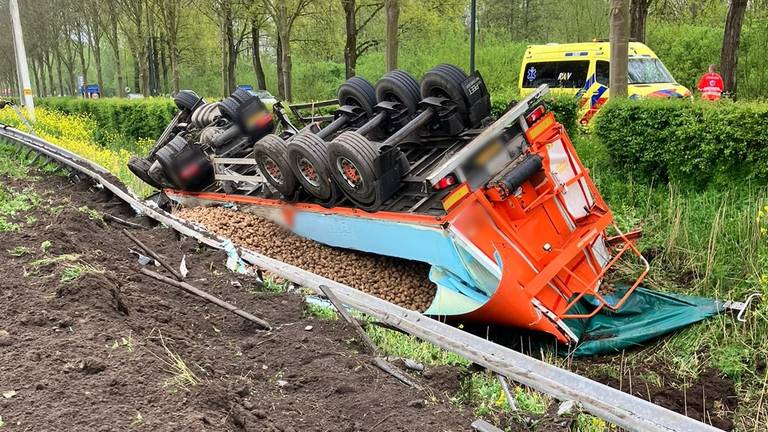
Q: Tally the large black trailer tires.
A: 6